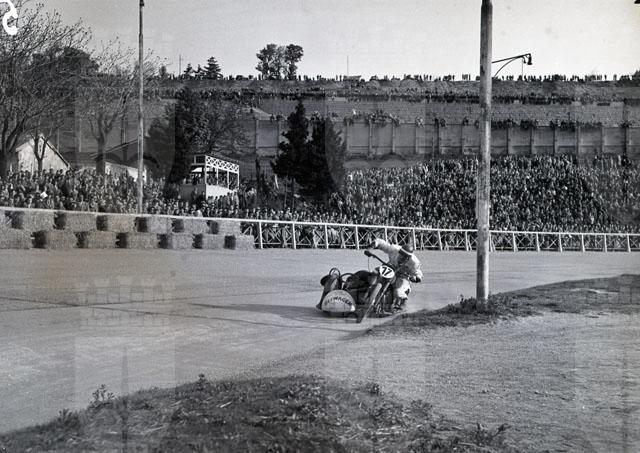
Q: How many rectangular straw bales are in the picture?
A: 14